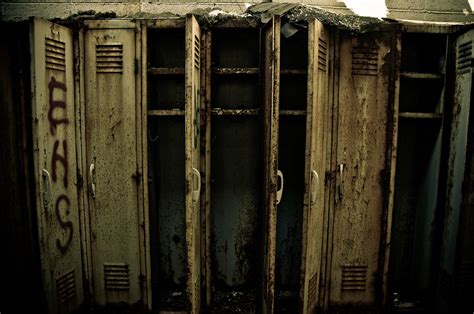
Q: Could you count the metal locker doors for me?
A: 7